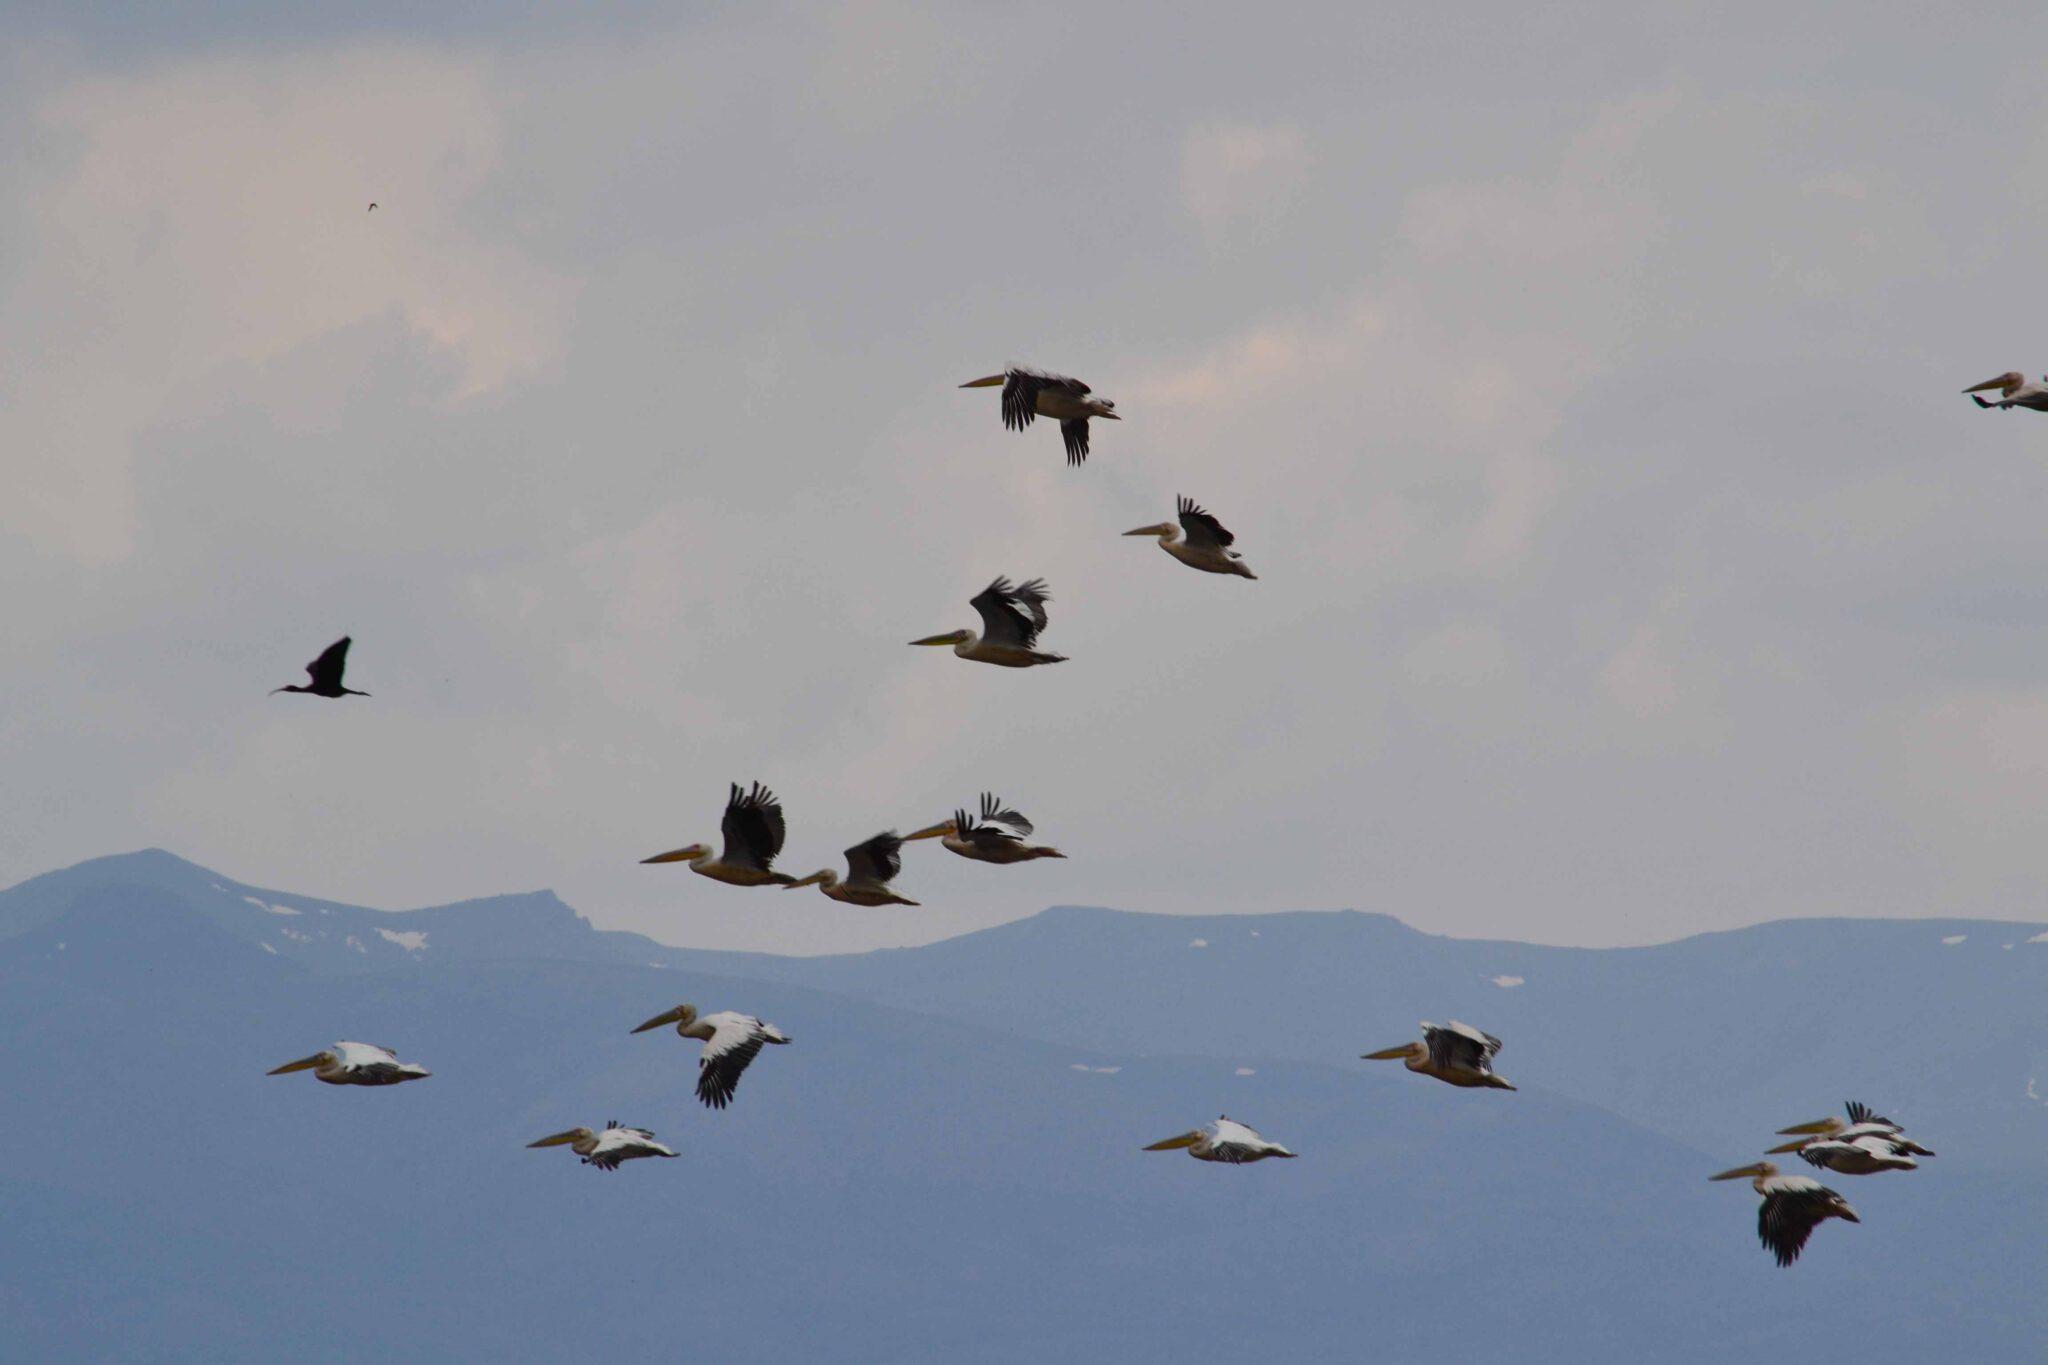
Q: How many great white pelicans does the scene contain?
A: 15